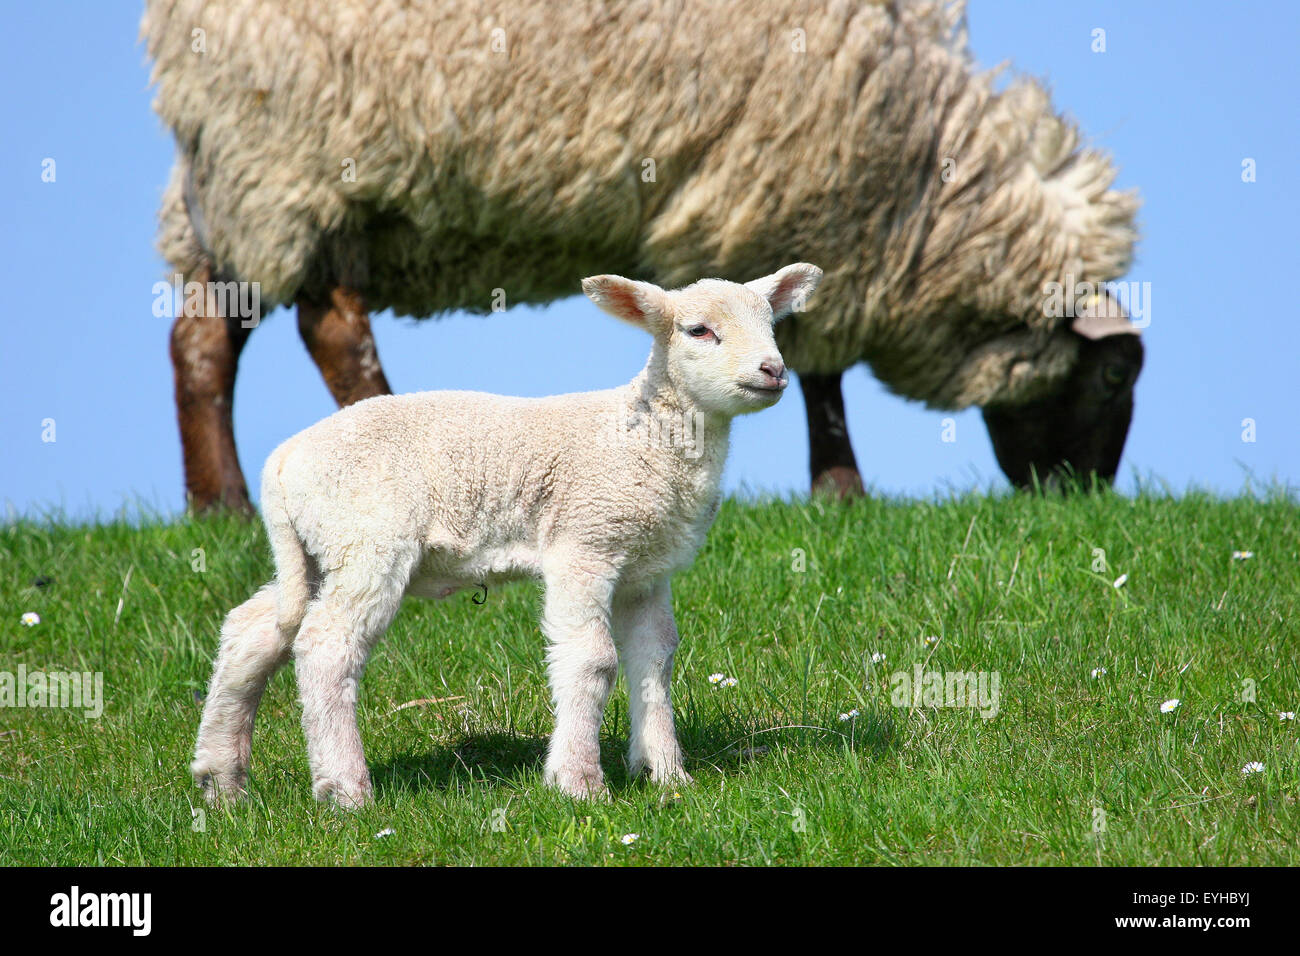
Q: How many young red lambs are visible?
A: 0